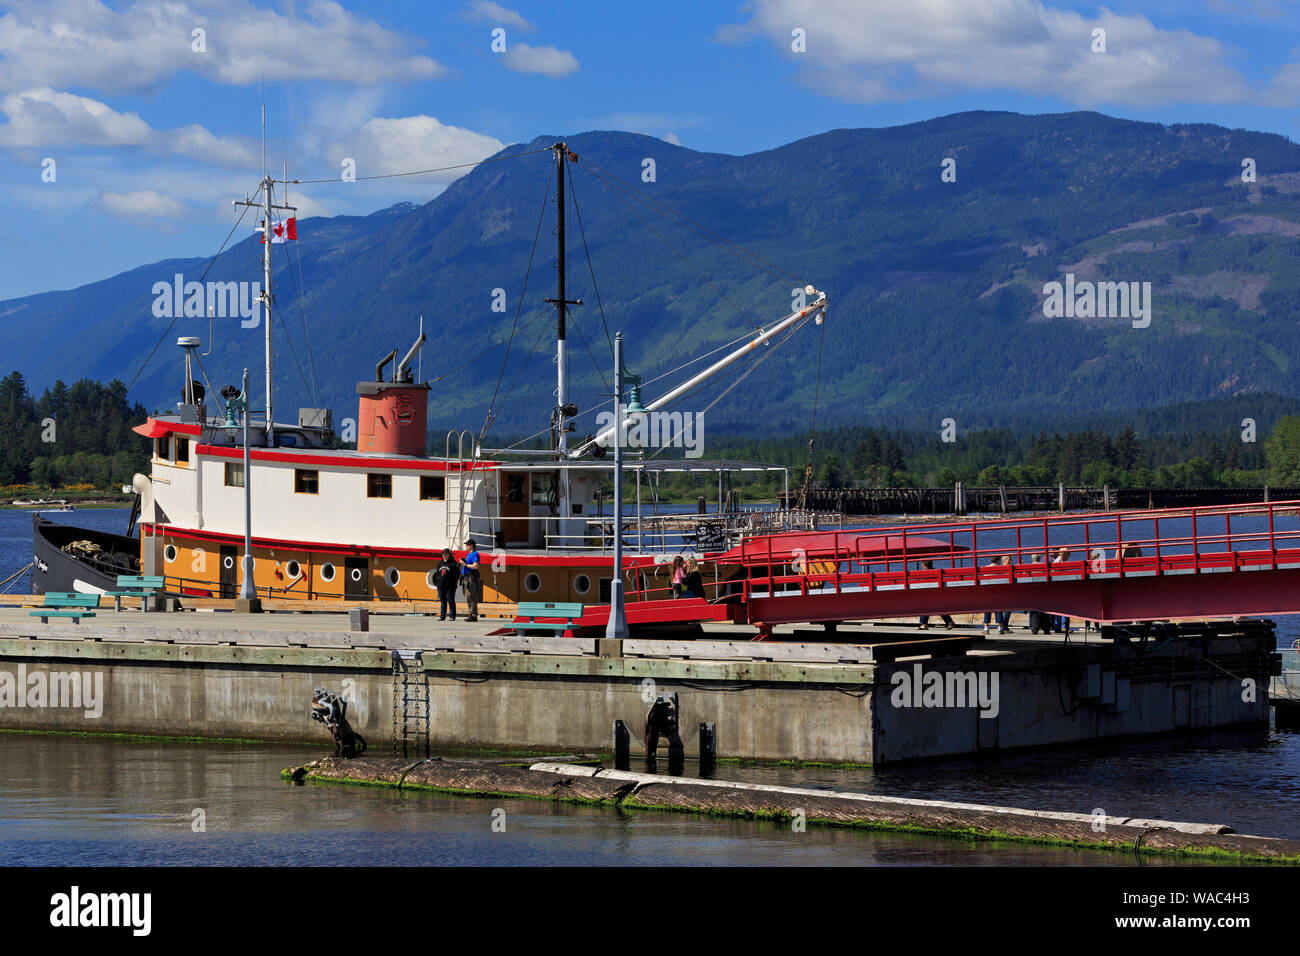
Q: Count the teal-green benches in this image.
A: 3